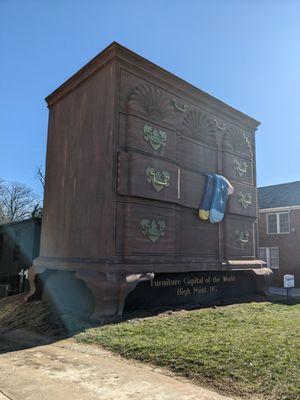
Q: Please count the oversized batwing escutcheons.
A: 6